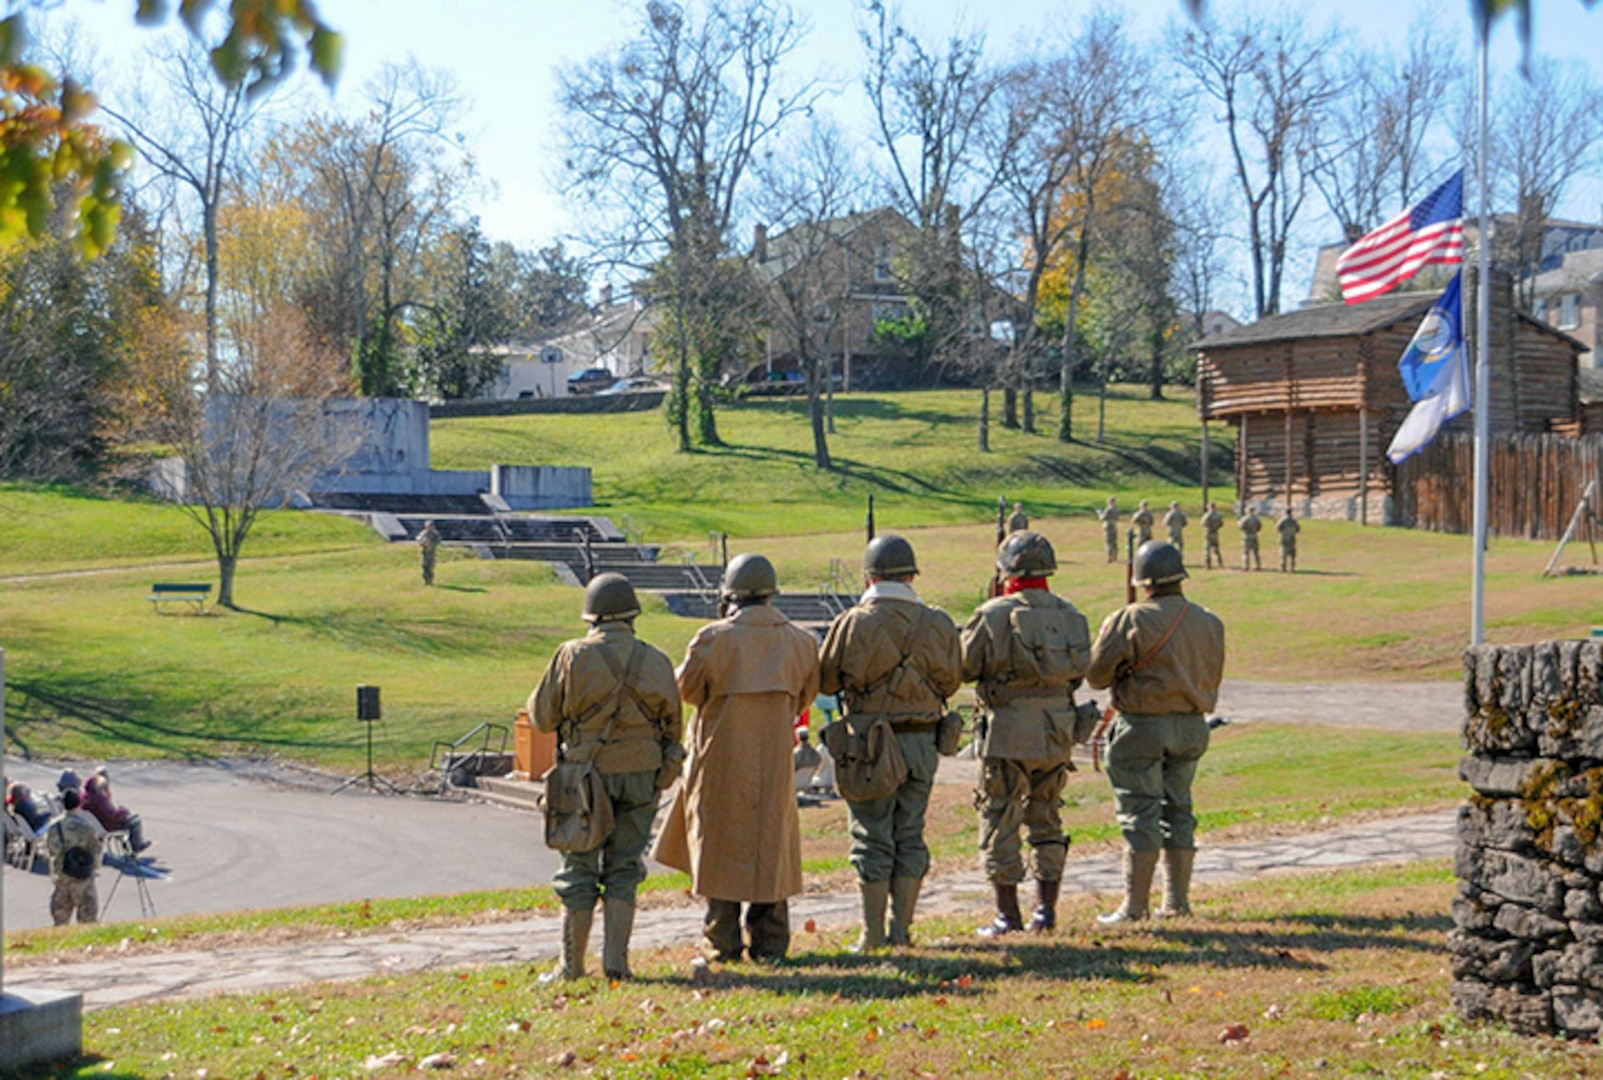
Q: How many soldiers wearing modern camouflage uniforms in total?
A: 9